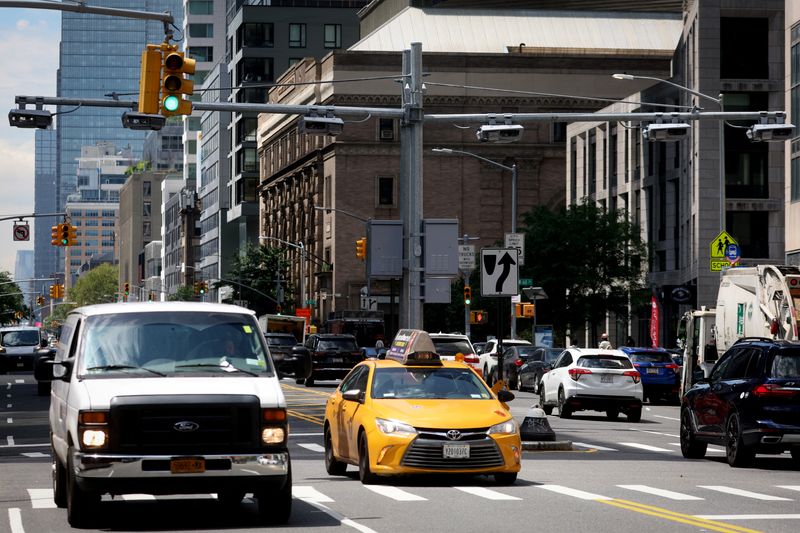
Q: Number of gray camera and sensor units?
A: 6